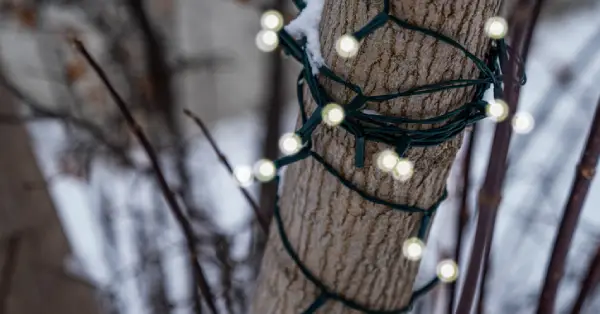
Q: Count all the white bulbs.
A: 14